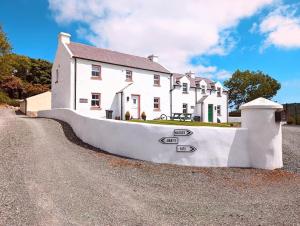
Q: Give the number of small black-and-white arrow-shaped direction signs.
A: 3